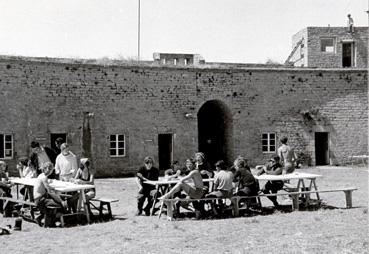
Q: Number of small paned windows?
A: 3